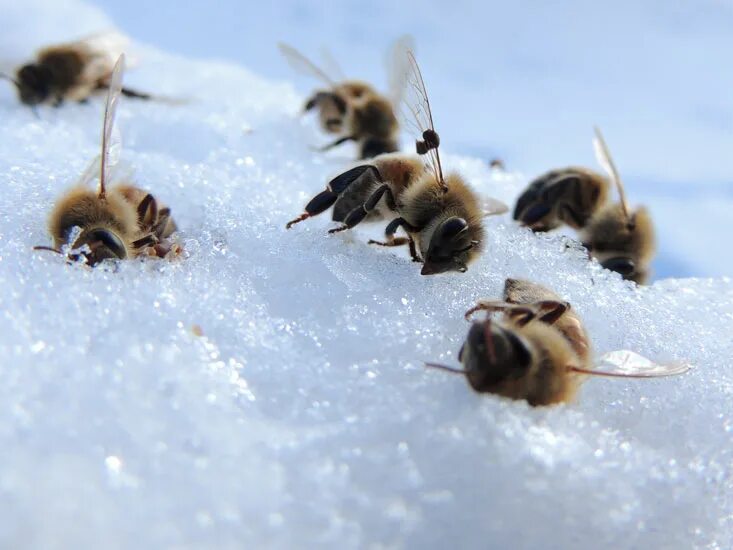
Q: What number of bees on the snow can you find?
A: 6